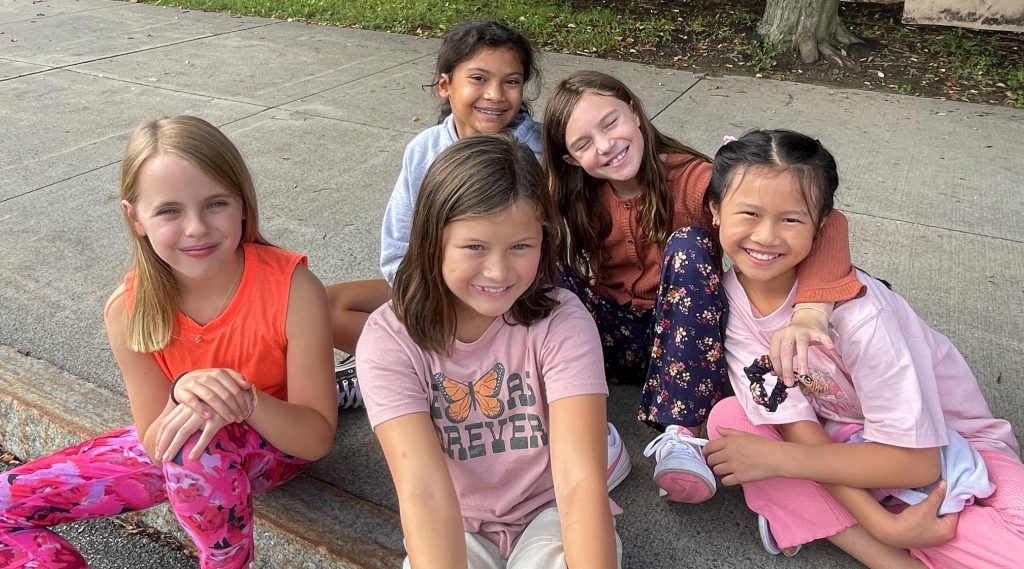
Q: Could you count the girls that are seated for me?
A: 5